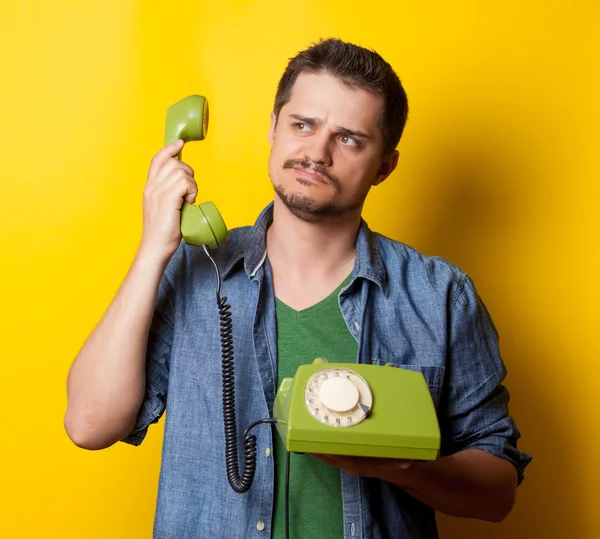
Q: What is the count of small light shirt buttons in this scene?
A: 2